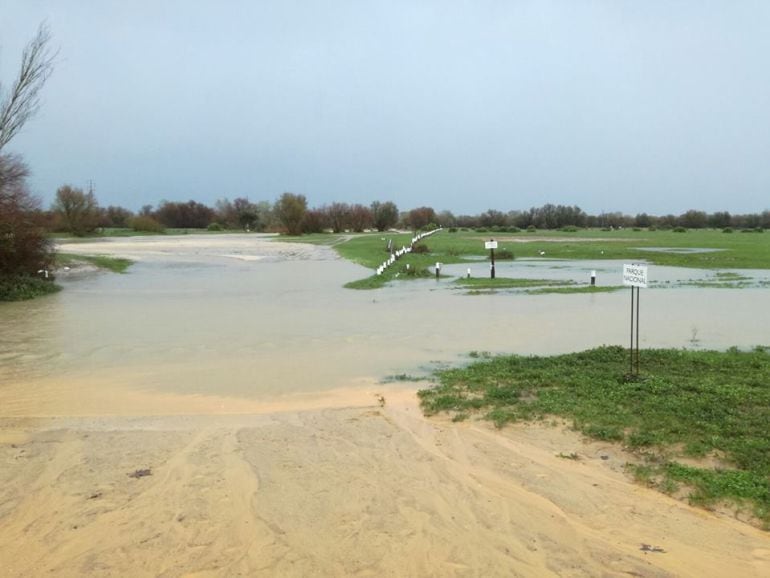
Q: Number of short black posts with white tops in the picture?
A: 3